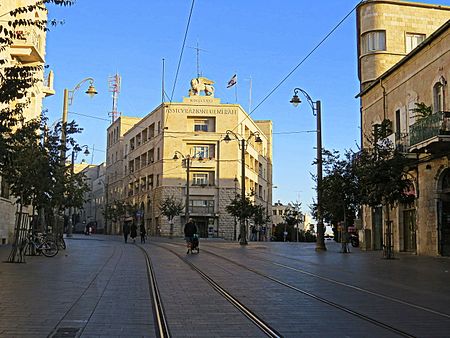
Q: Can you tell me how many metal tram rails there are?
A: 4